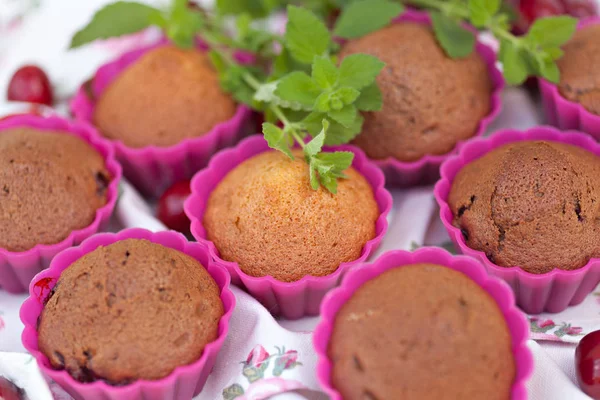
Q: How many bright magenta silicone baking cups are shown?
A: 8